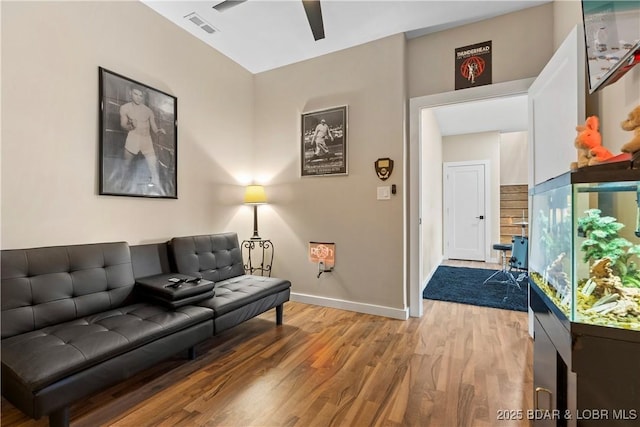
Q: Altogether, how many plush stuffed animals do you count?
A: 2